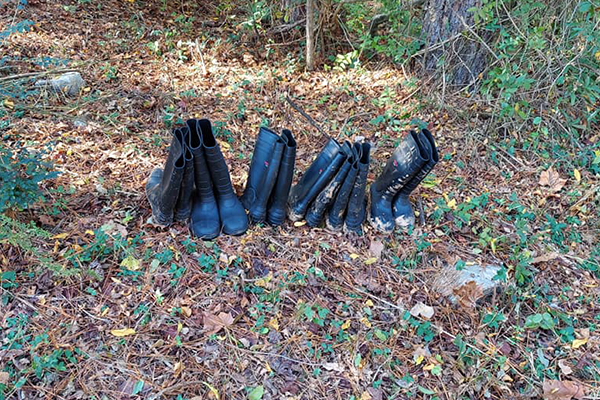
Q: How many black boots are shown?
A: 12